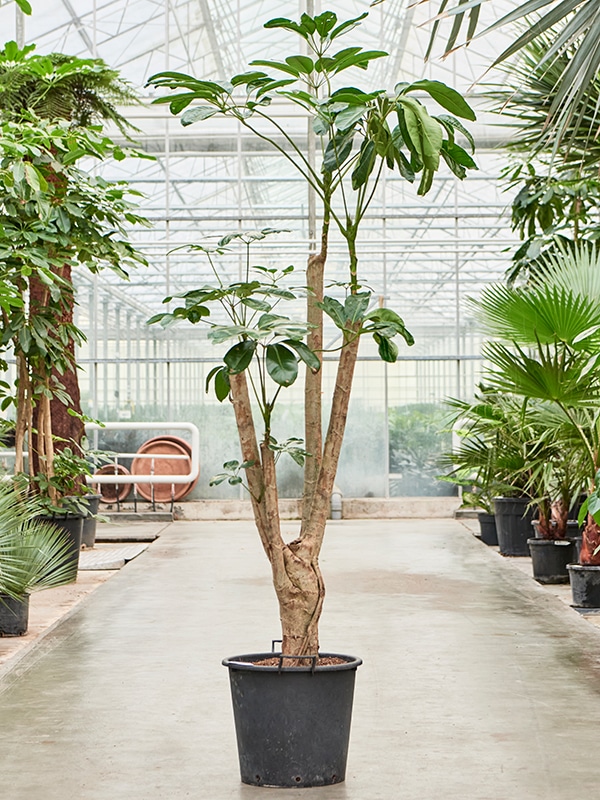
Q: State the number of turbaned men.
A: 0